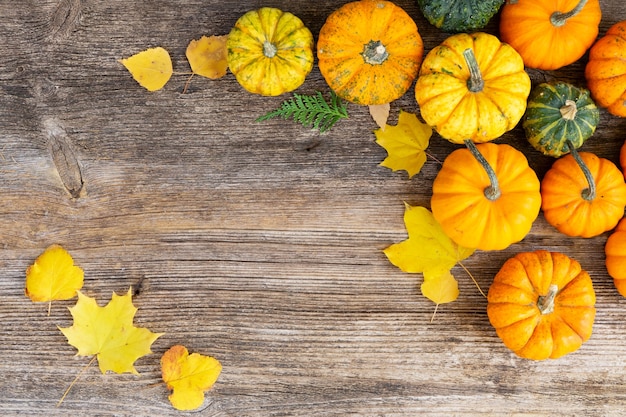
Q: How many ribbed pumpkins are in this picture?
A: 12